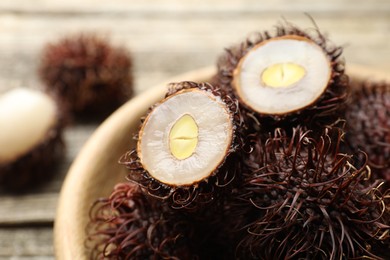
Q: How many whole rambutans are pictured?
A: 4